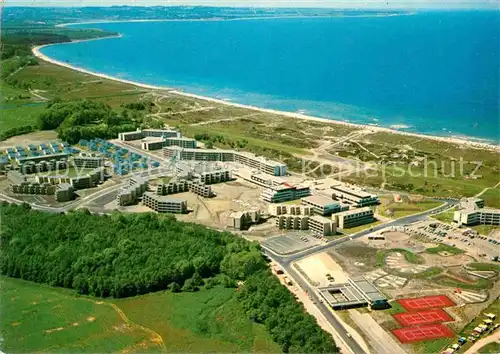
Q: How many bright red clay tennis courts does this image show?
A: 3